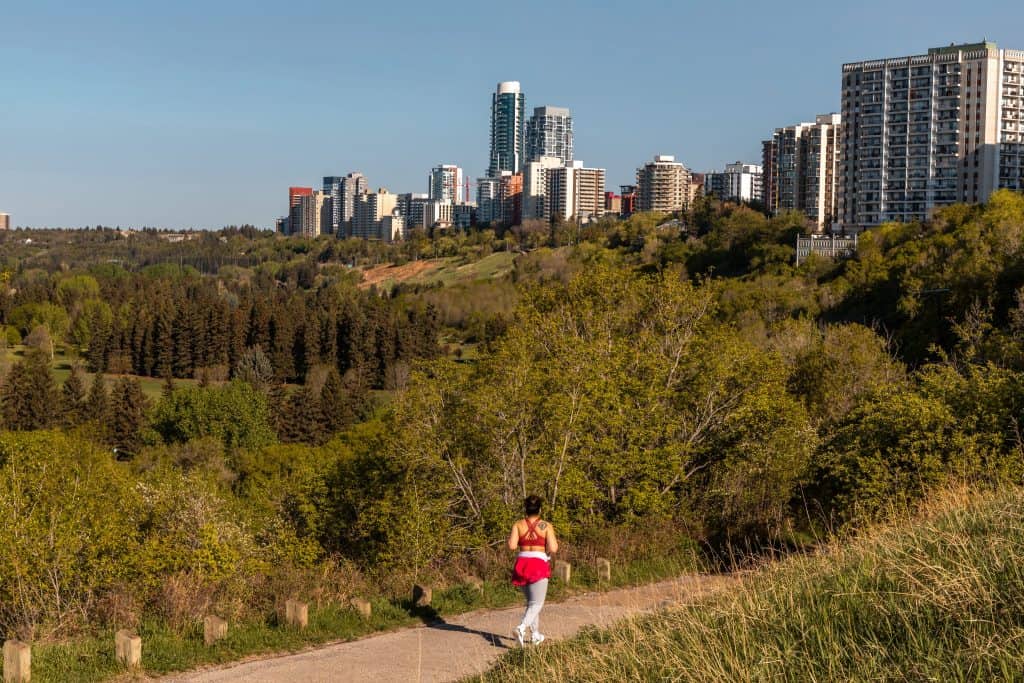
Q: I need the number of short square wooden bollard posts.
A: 9